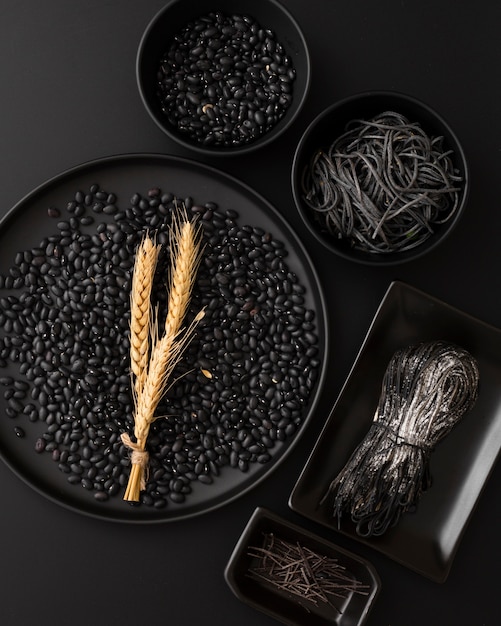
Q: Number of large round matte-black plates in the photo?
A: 1